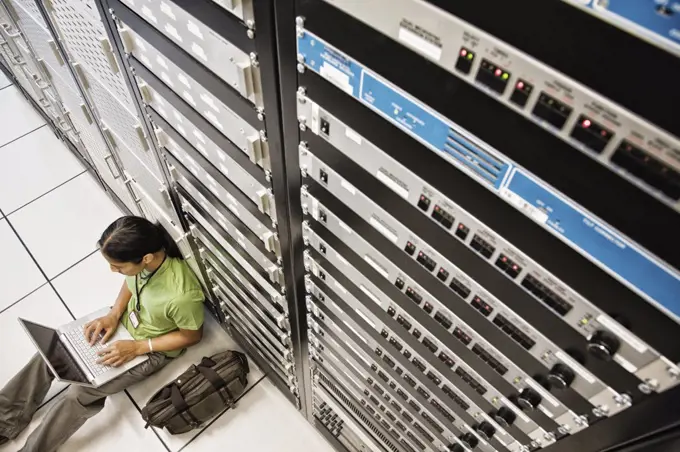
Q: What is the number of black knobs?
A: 7